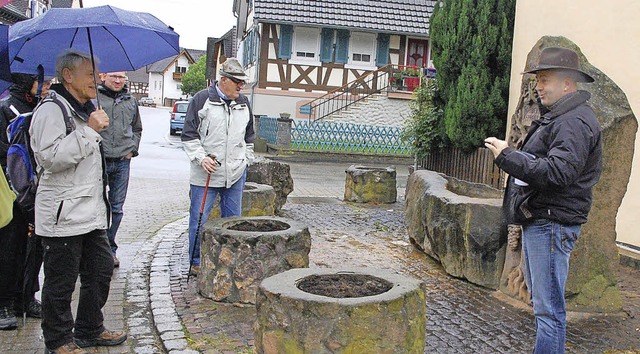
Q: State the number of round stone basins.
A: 4